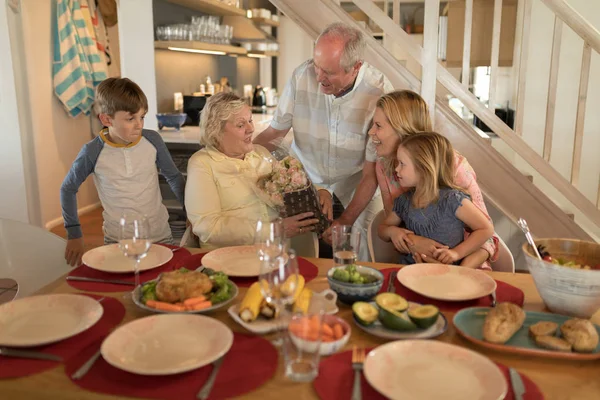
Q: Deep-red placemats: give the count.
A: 6